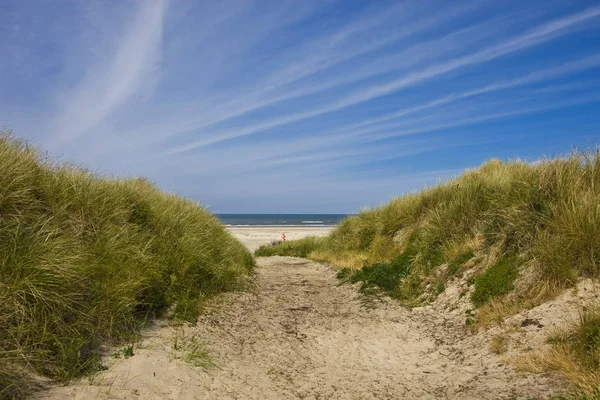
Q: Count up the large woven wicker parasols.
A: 0